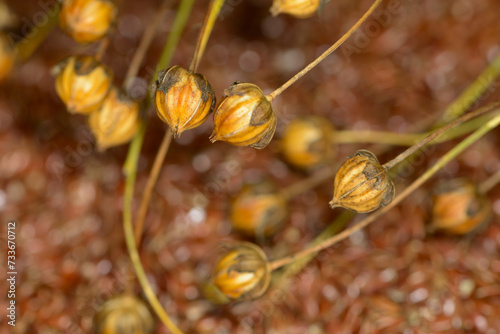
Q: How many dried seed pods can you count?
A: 13